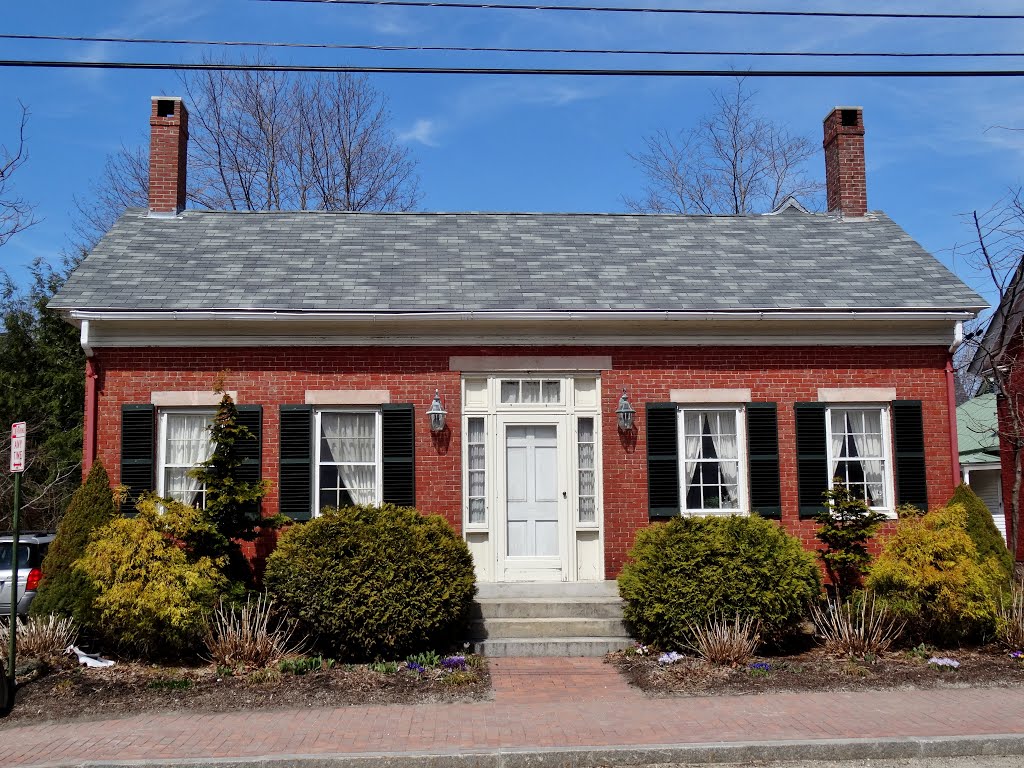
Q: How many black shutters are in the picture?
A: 8